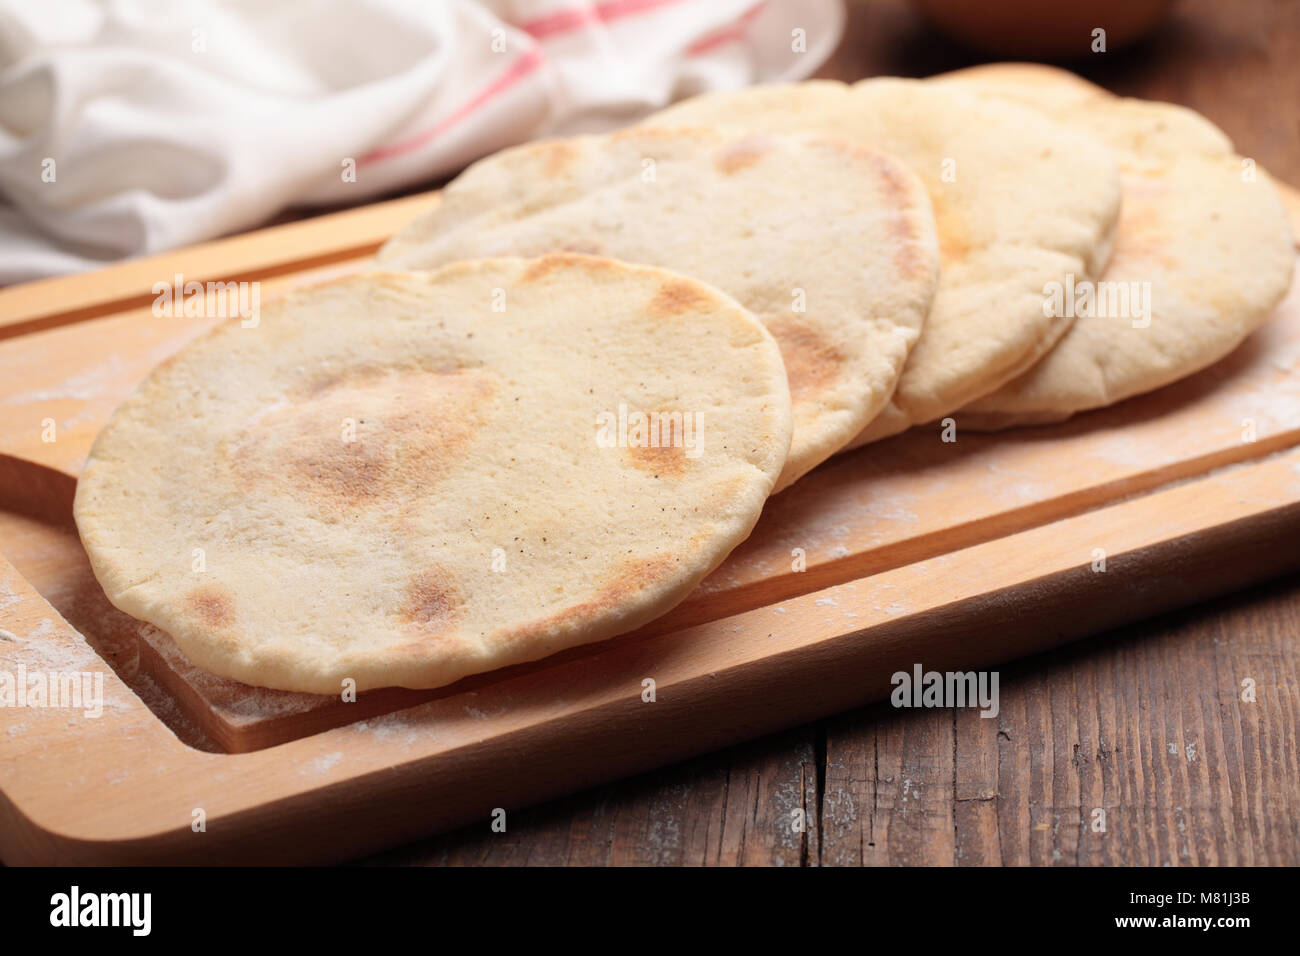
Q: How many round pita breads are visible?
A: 4